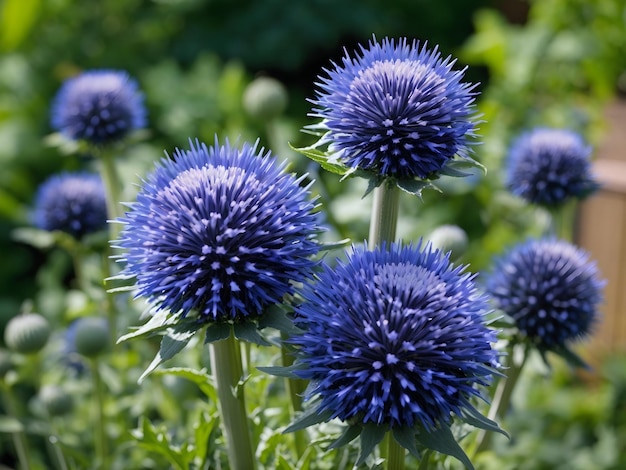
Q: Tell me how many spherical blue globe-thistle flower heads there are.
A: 7